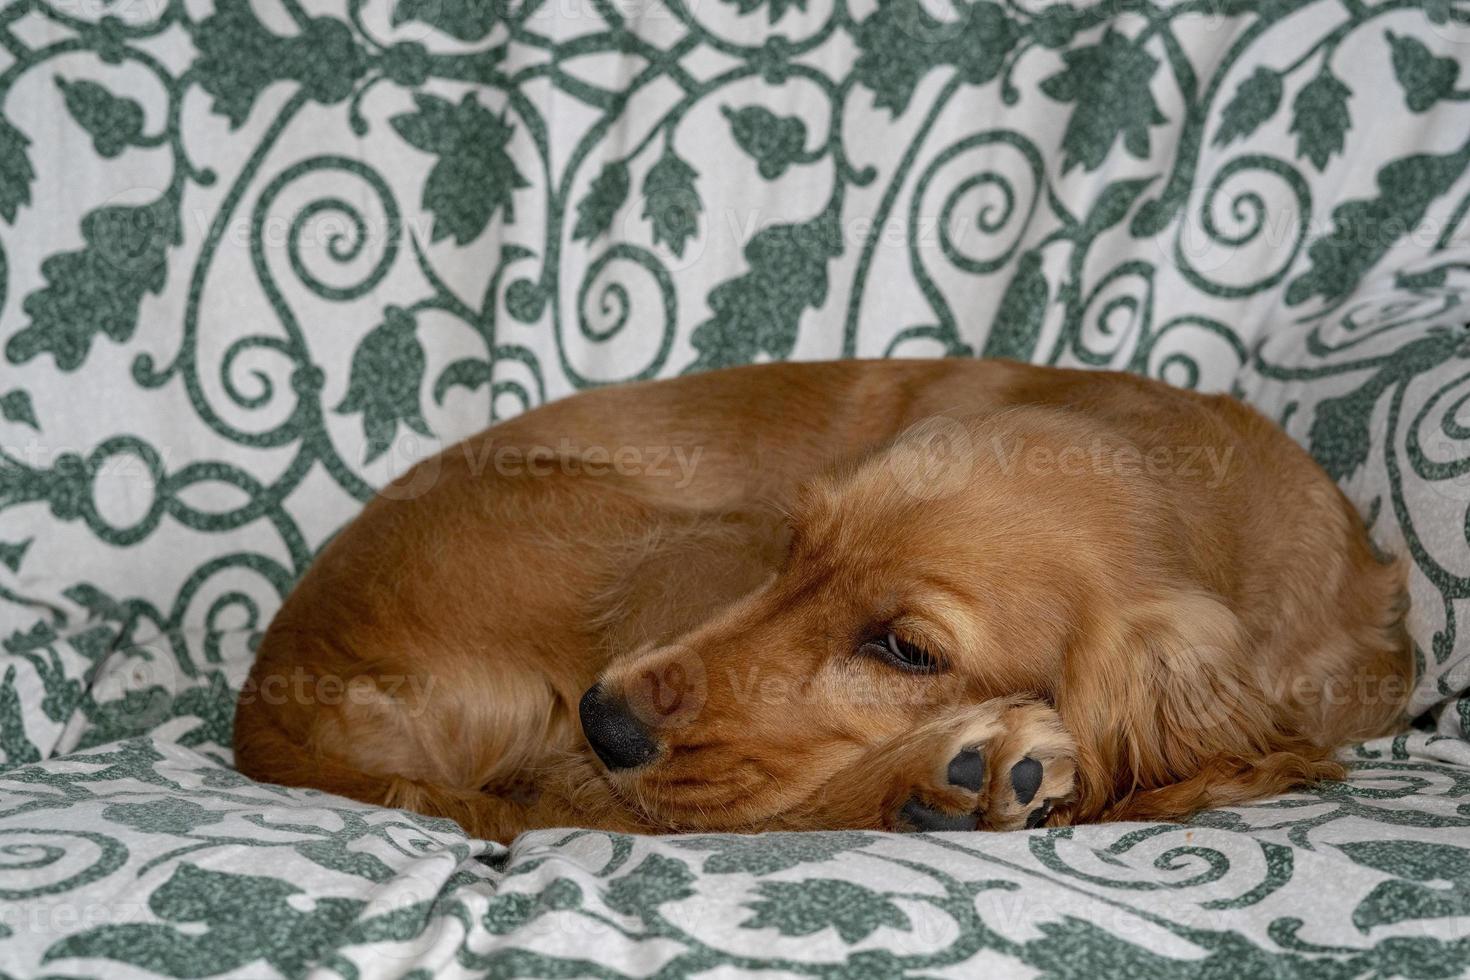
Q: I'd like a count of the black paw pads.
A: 4